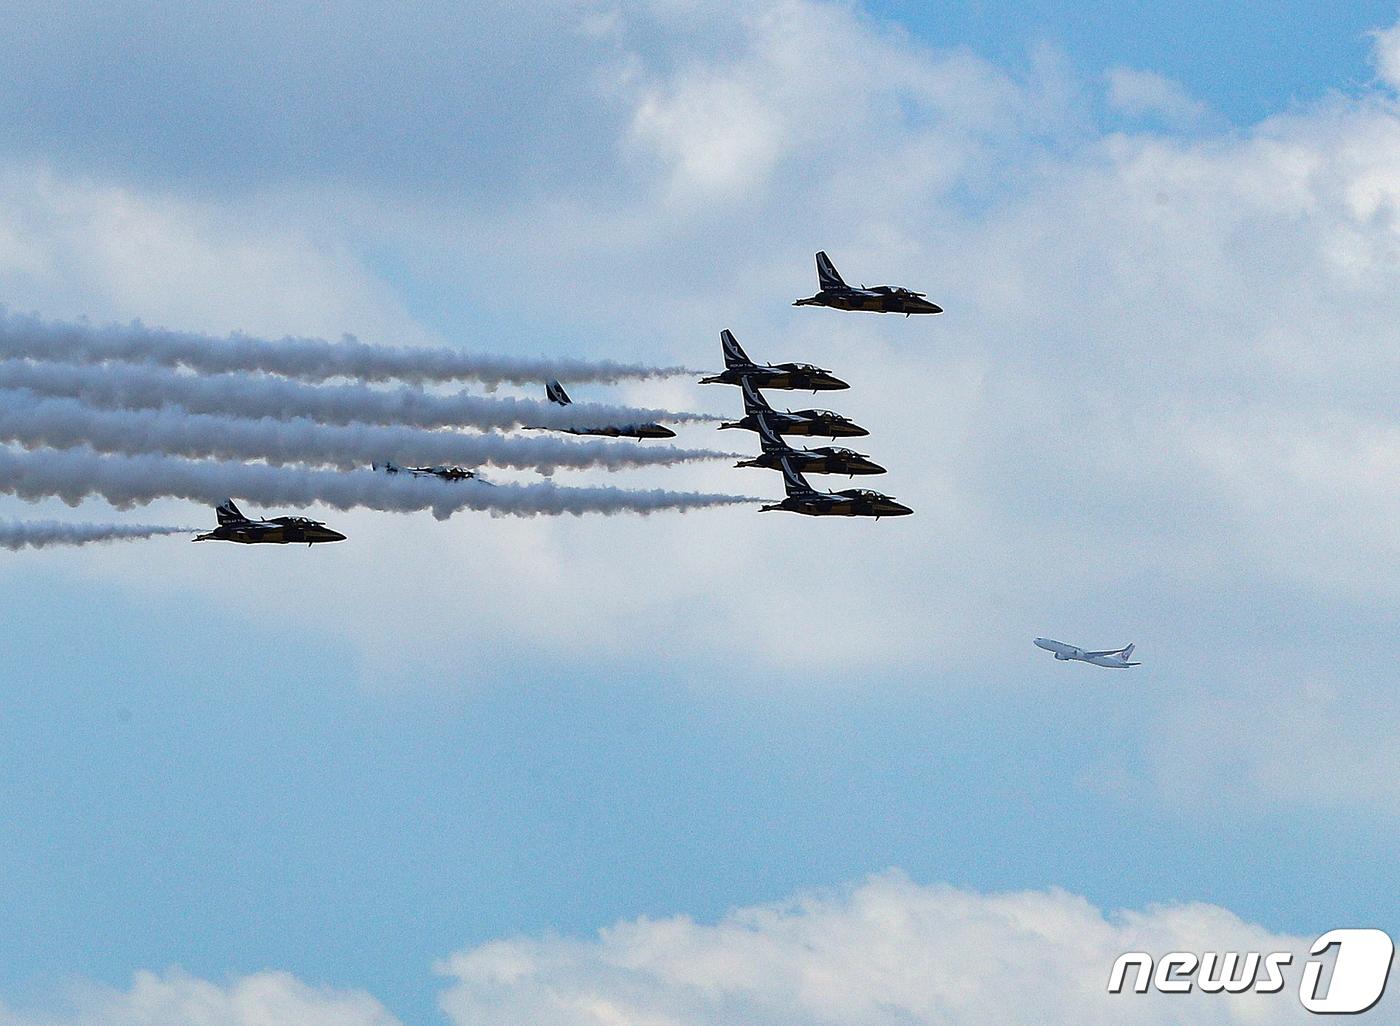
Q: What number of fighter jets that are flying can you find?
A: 8